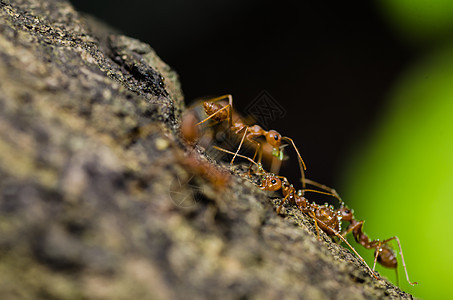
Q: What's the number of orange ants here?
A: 3